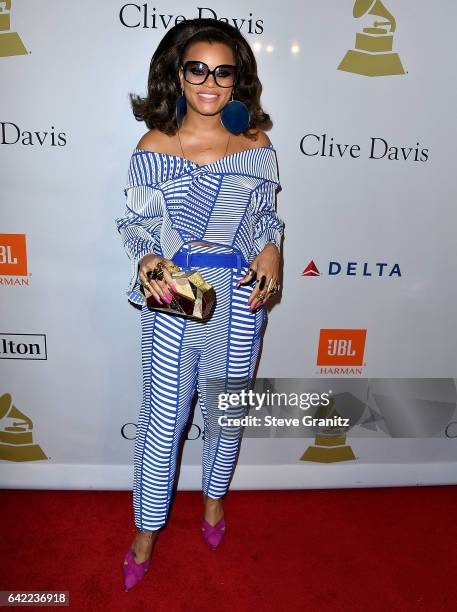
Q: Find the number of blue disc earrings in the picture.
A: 2